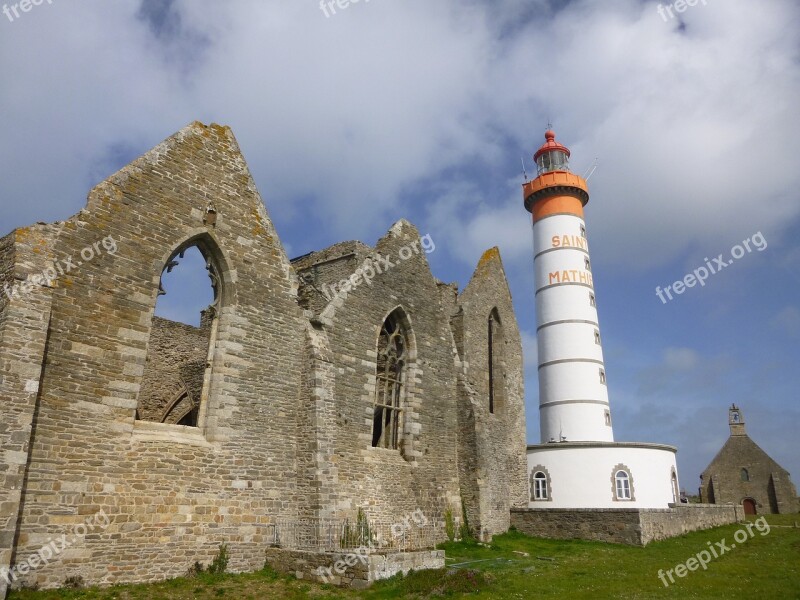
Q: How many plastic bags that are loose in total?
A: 0